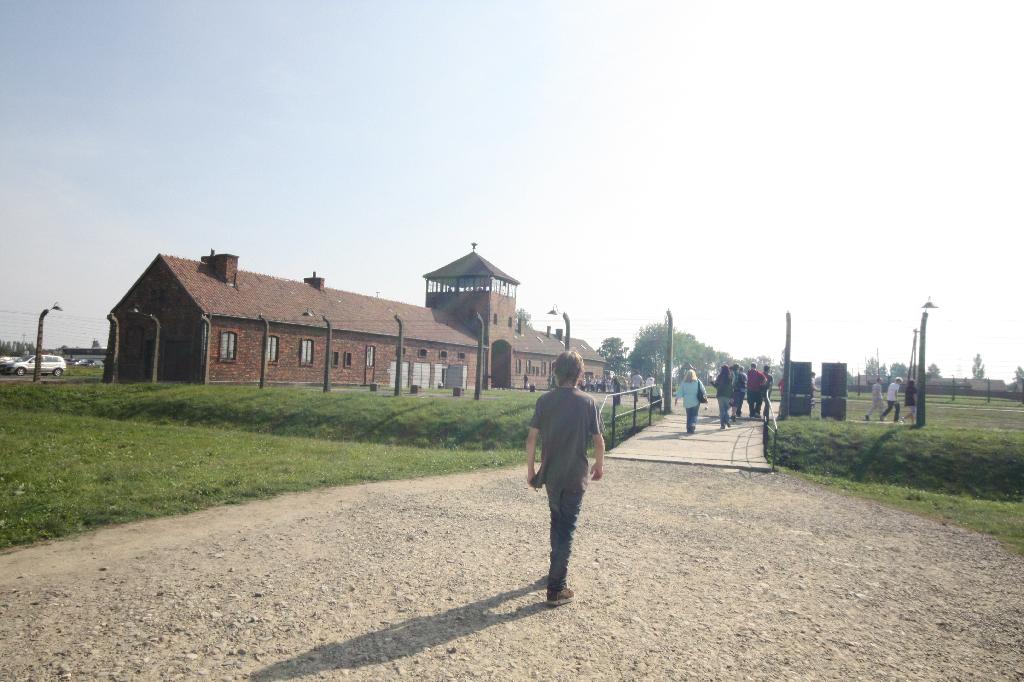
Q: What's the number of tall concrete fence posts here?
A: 12